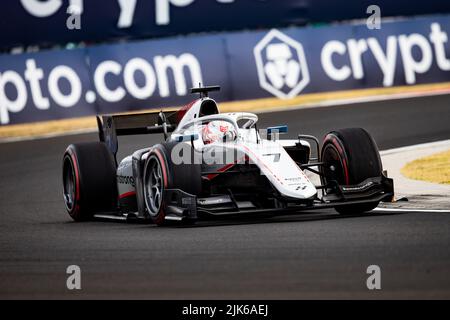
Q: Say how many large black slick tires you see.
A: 3